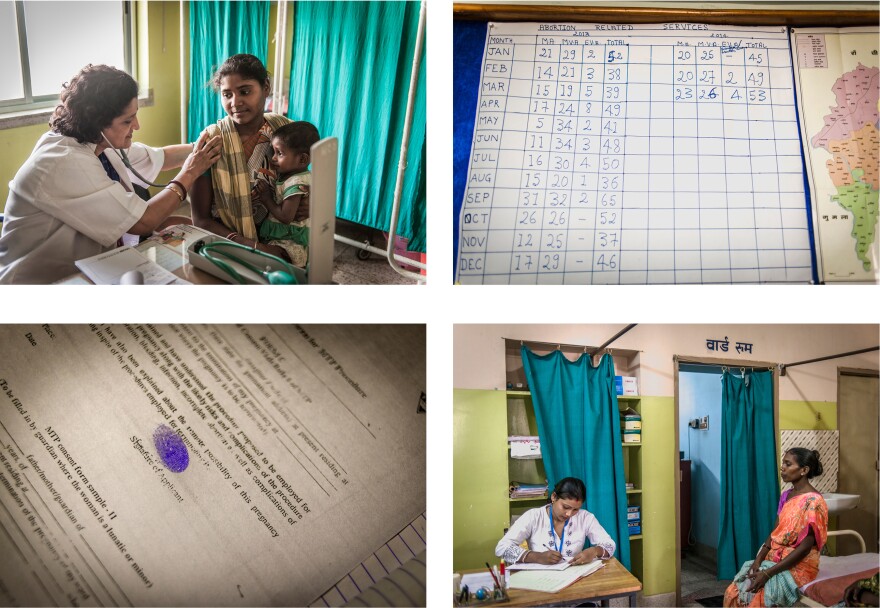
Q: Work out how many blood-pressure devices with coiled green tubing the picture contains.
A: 1